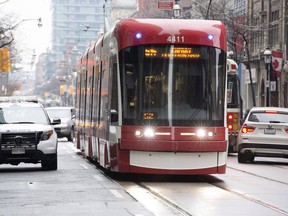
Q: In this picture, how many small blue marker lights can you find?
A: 2